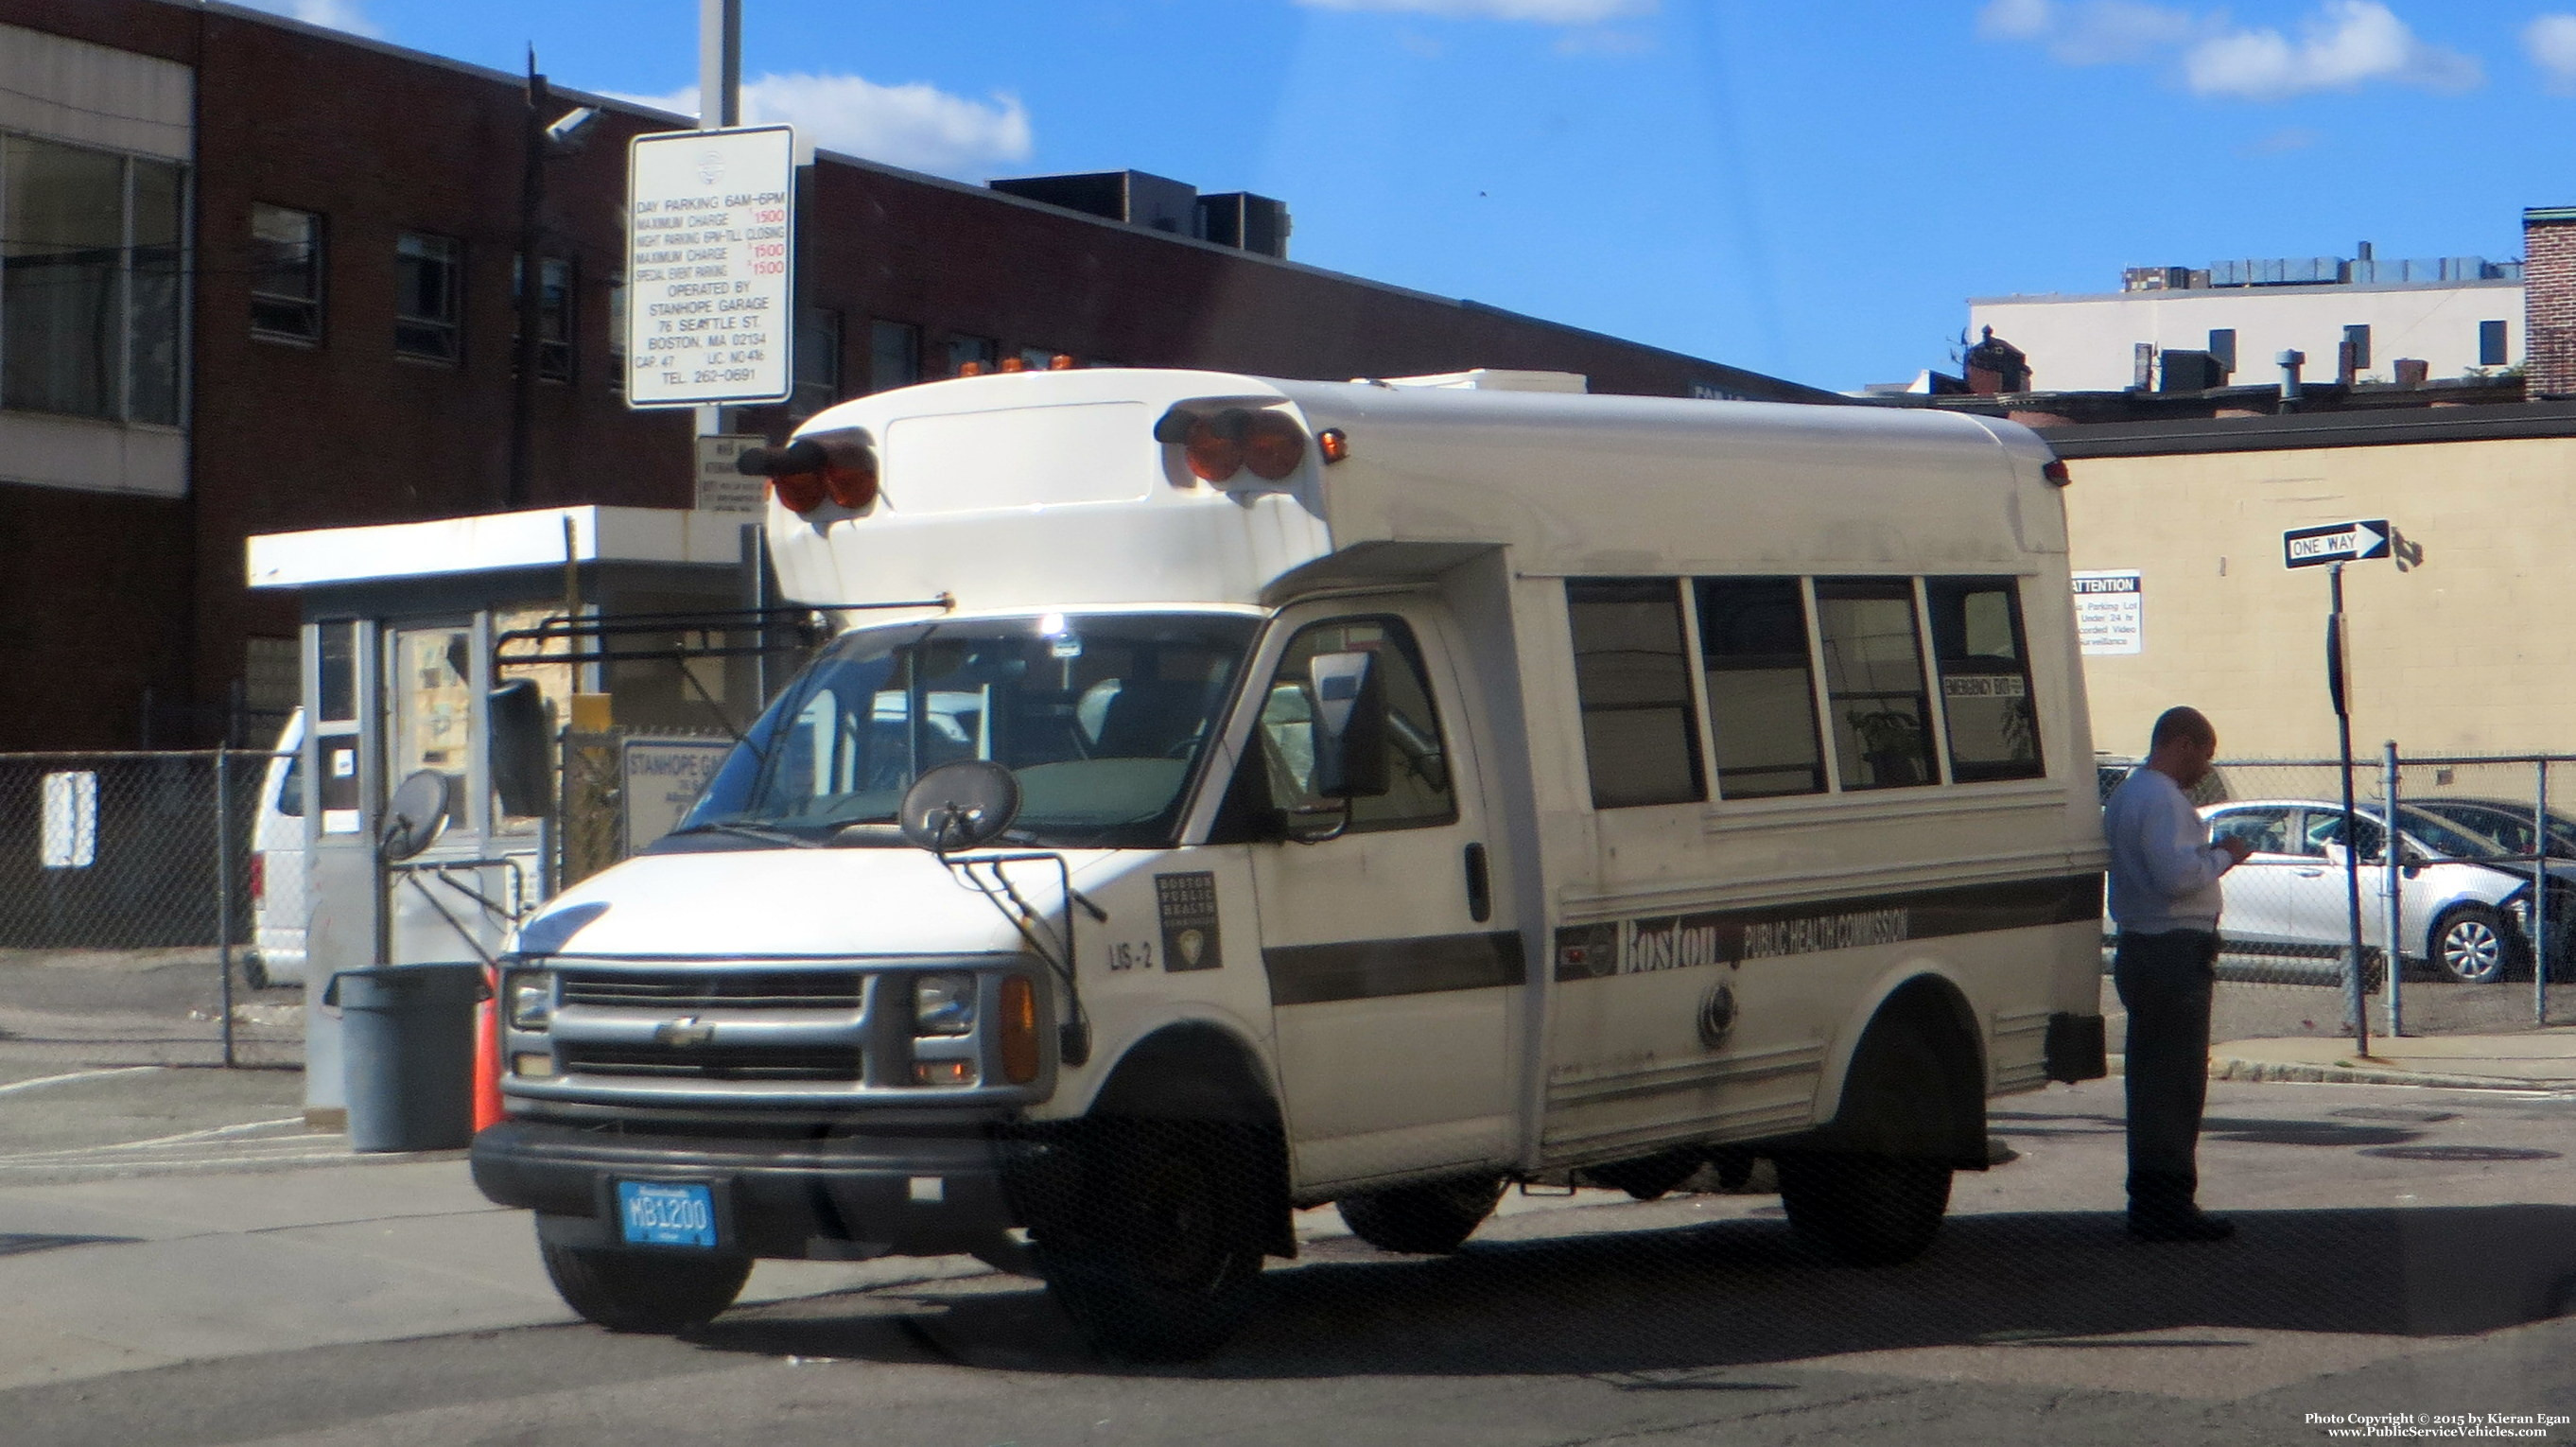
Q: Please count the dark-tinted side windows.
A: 4